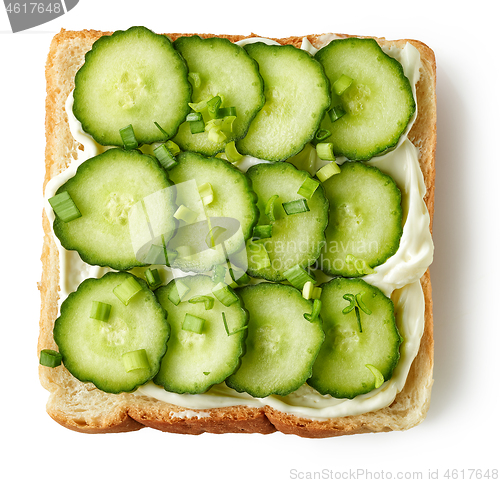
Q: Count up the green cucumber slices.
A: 12